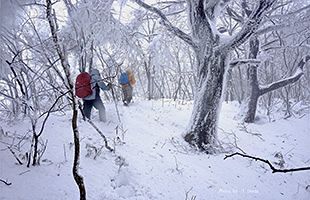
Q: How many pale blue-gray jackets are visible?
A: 1